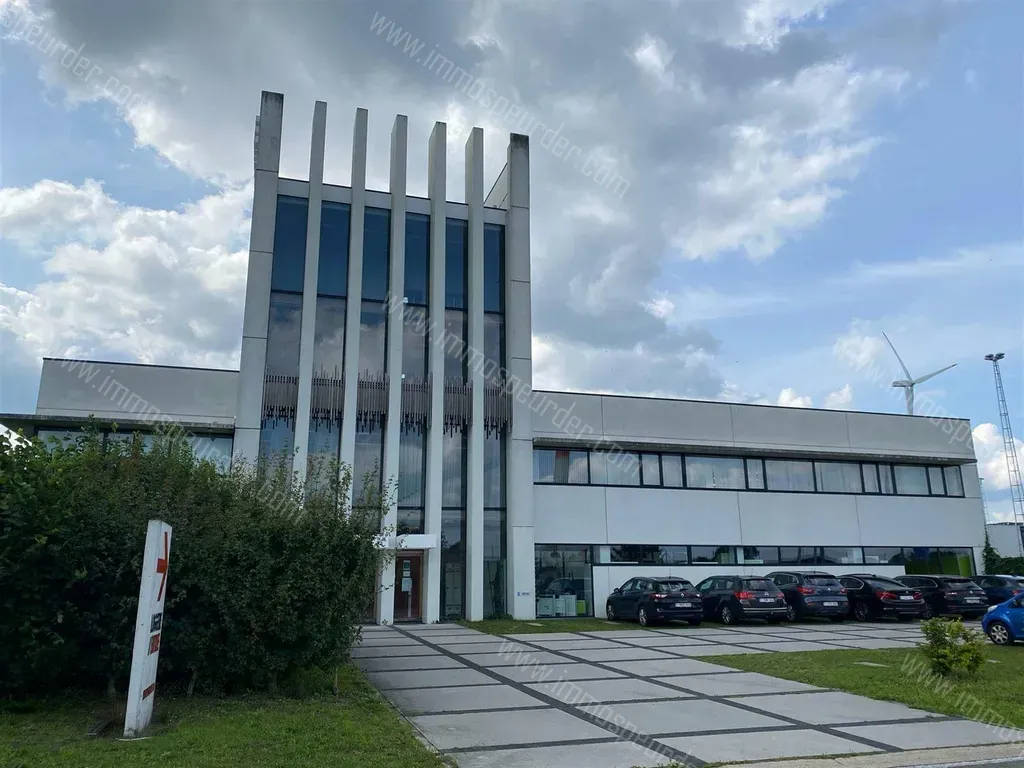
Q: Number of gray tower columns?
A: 7